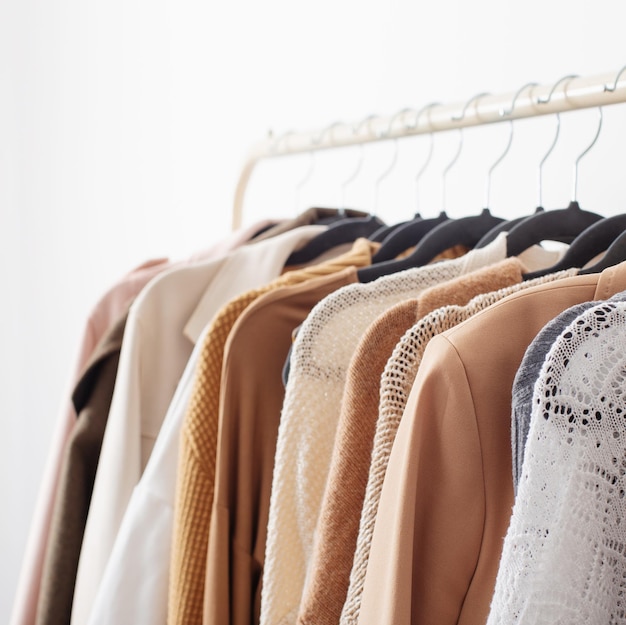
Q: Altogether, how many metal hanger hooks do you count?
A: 9